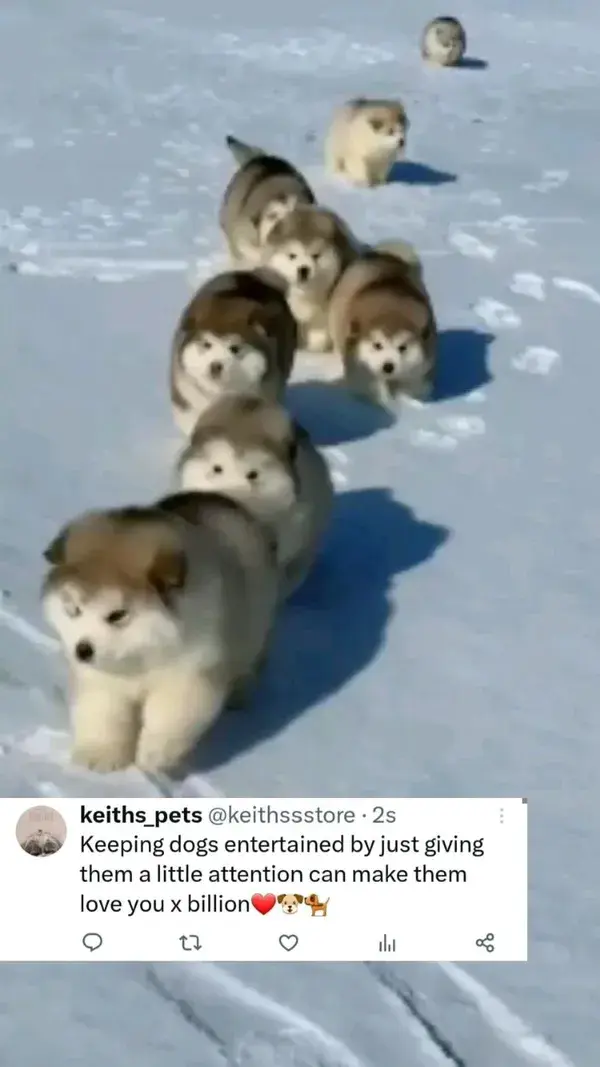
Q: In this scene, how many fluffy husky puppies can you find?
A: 8